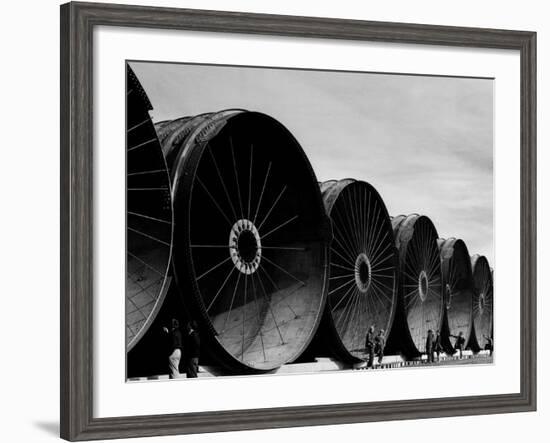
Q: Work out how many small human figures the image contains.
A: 8